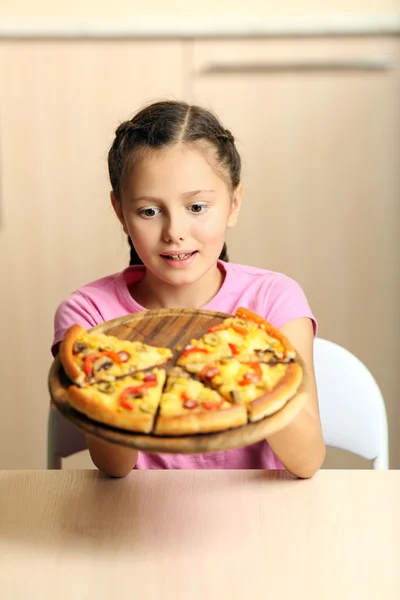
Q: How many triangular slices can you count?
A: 5